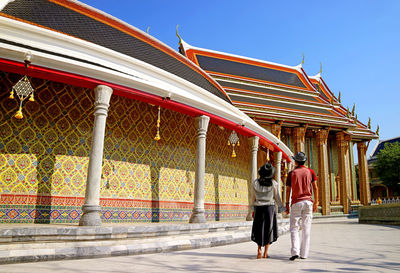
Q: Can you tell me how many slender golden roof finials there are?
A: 11